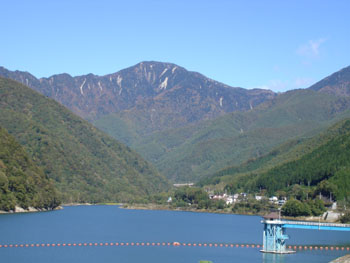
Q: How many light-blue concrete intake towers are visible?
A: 1